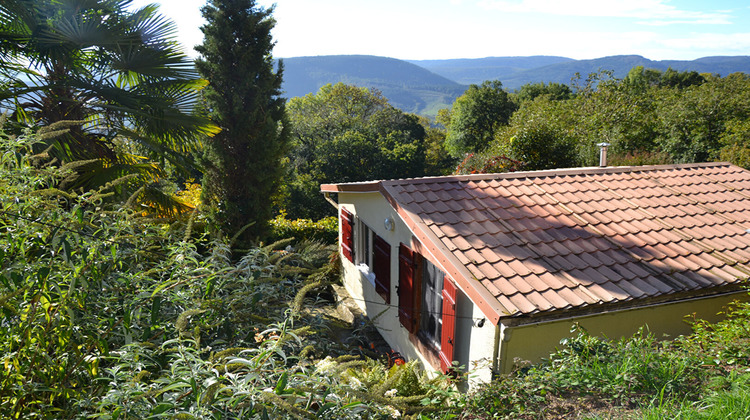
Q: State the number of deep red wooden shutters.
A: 4